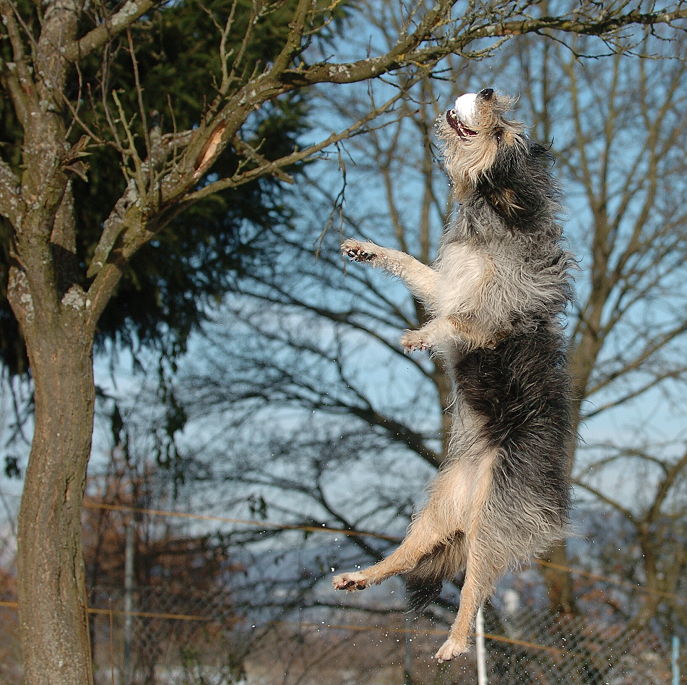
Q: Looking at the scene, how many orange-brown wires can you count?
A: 2